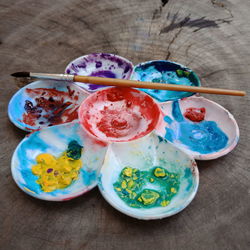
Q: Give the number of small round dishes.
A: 7